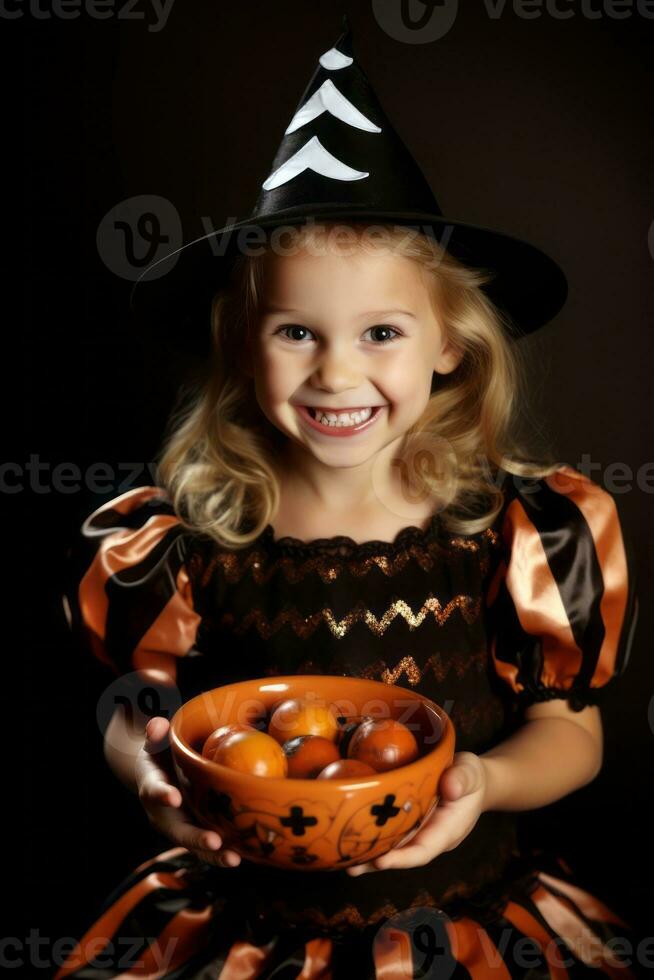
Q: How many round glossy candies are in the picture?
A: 6